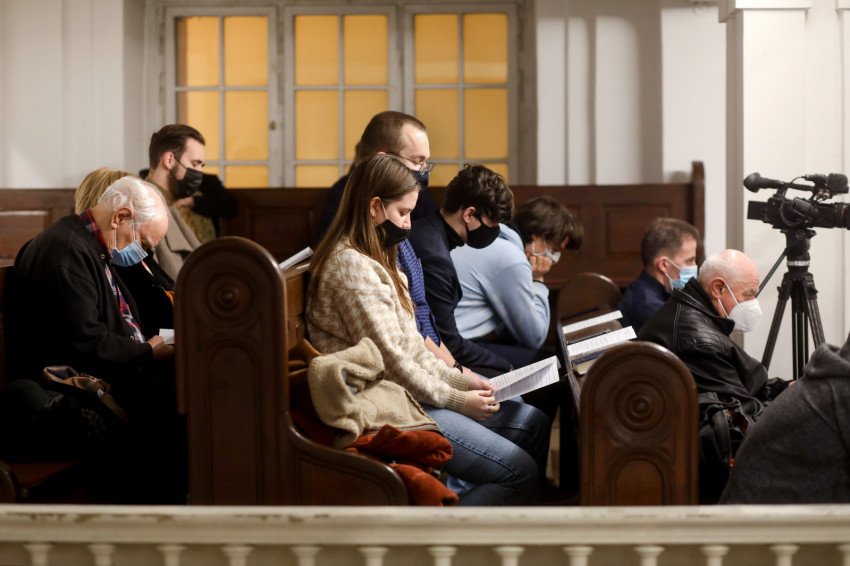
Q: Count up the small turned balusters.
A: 13